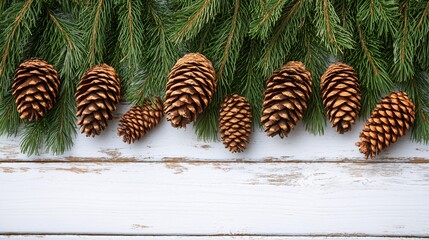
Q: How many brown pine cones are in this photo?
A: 8